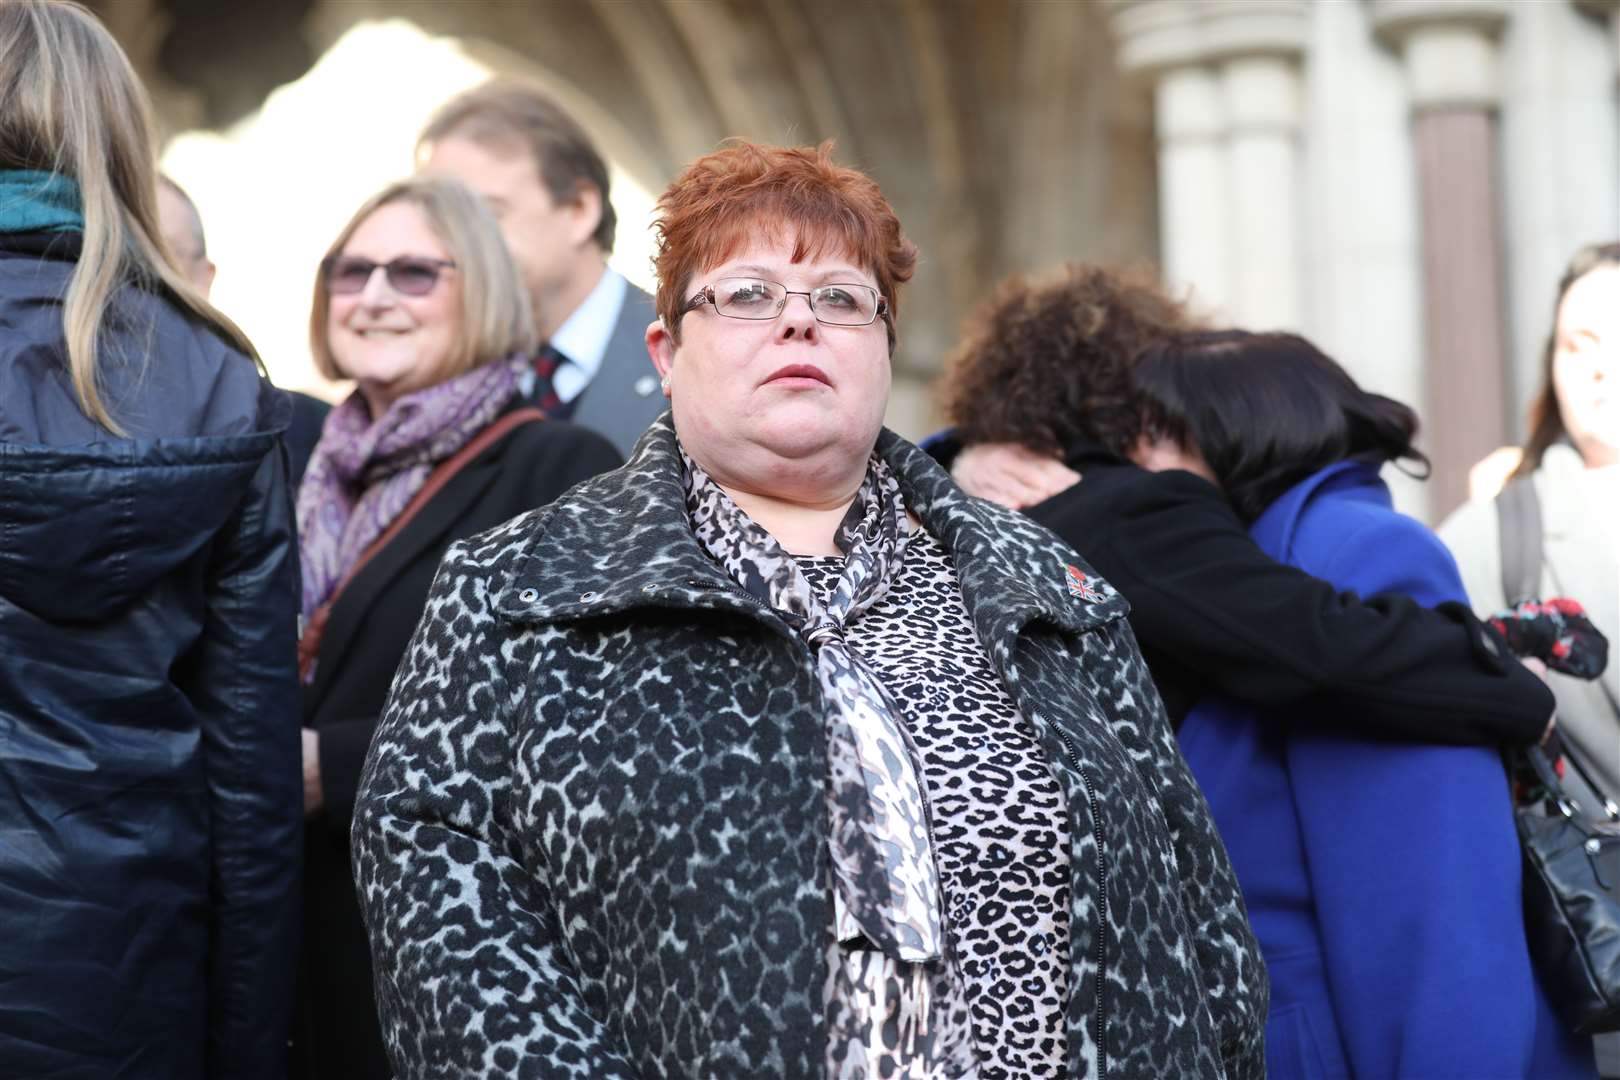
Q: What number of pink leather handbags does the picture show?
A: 0